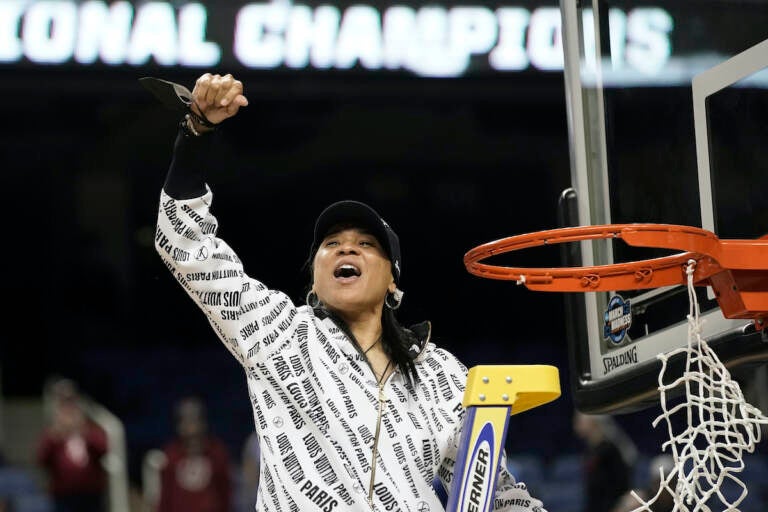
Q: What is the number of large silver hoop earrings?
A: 2